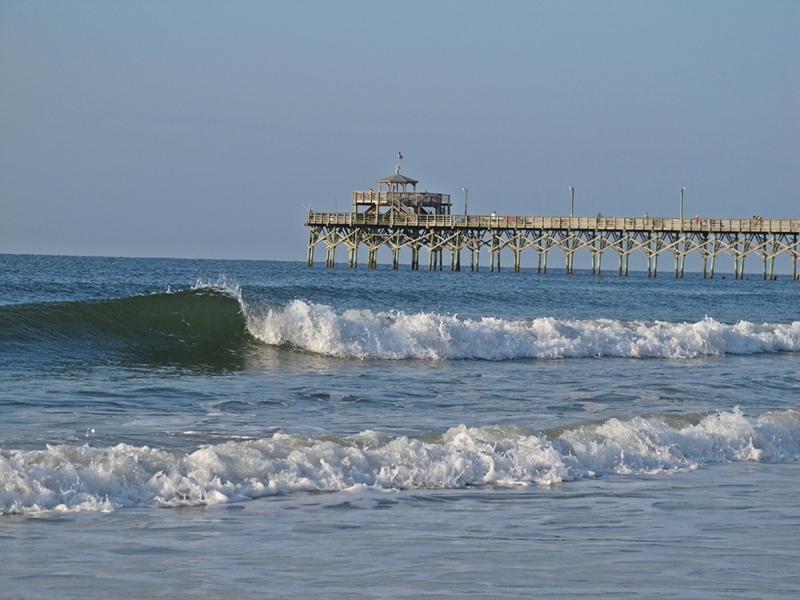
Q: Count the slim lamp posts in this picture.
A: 3